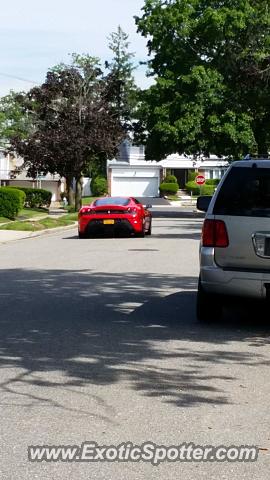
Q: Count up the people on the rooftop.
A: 0